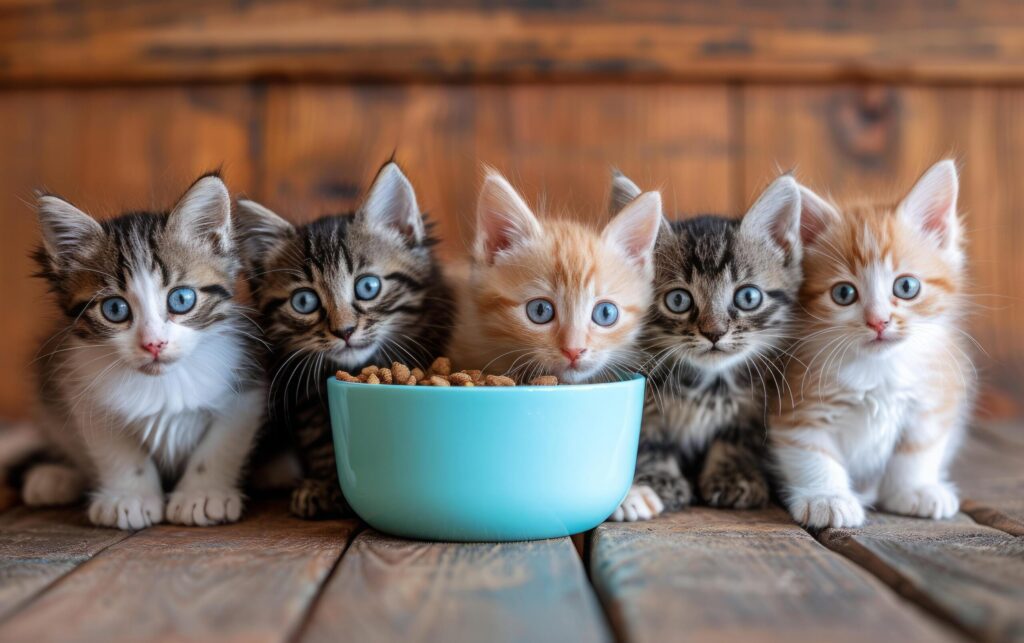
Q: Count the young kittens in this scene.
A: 5